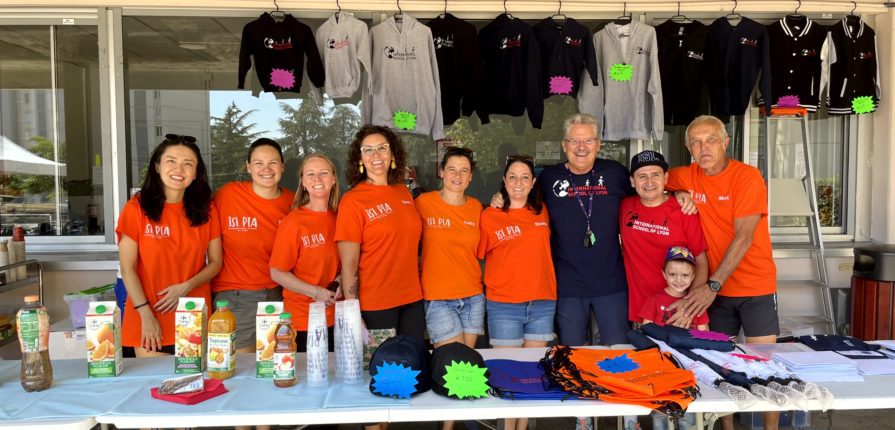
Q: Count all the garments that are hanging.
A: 11